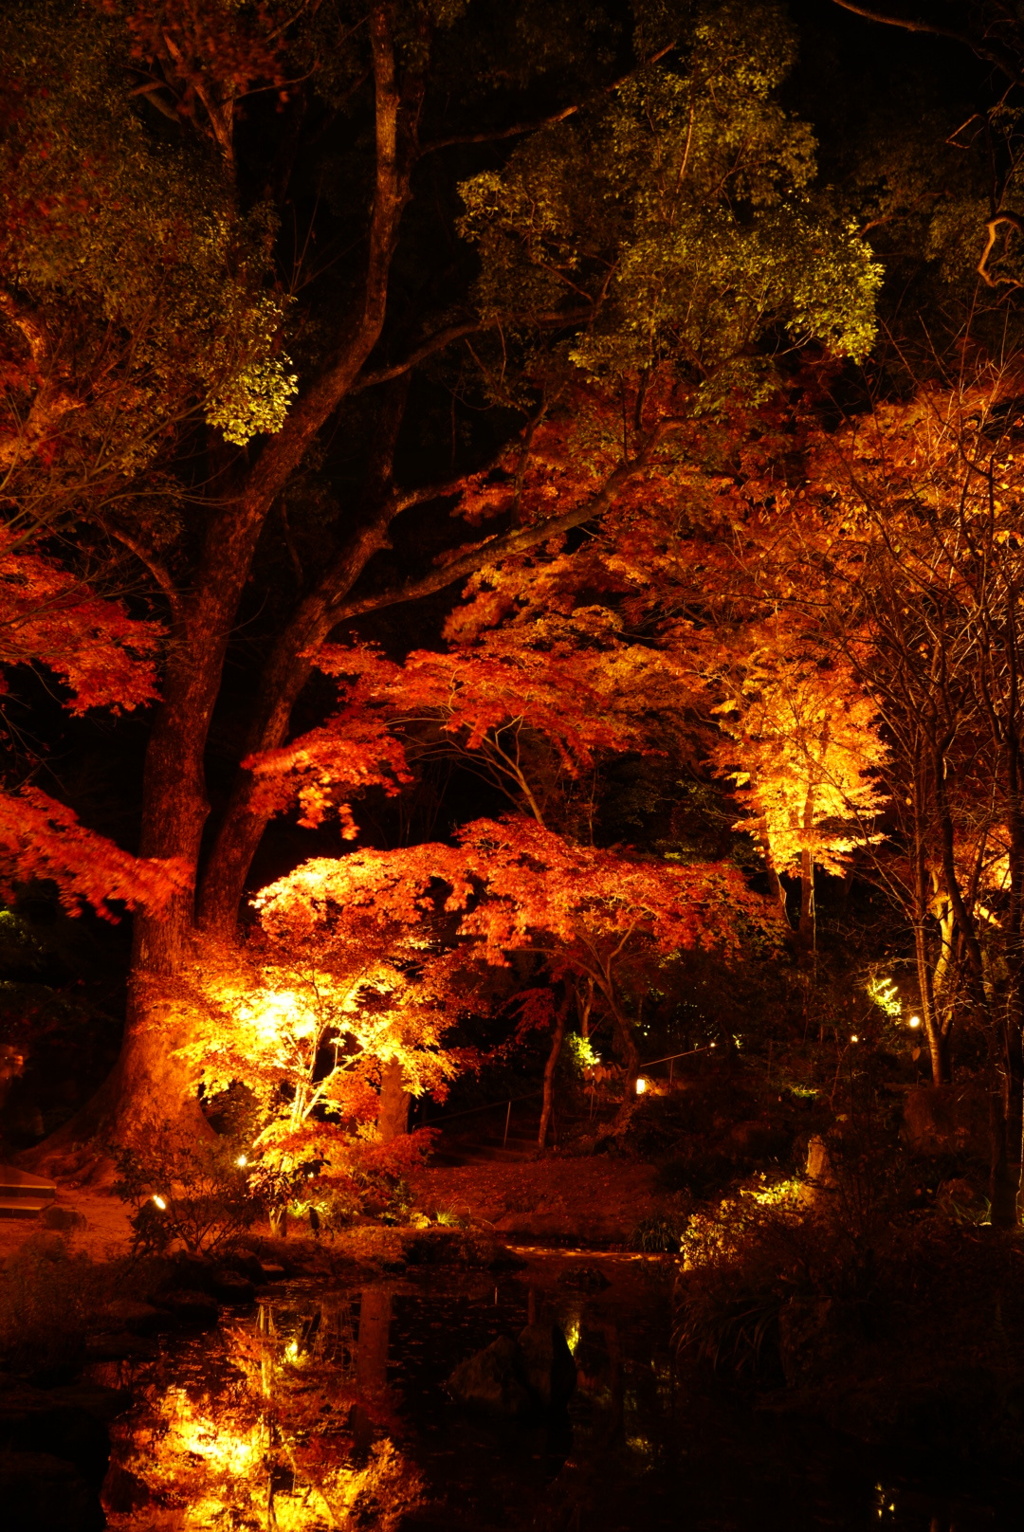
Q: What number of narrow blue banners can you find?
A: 0